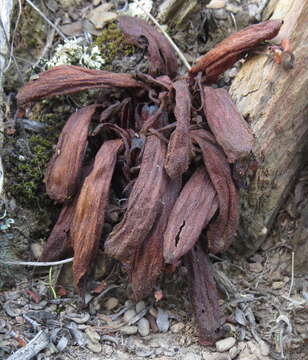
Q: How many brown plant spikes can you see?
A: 13